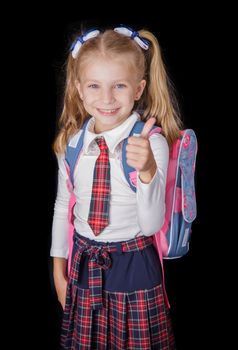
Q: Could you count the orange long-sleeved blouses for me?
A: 0